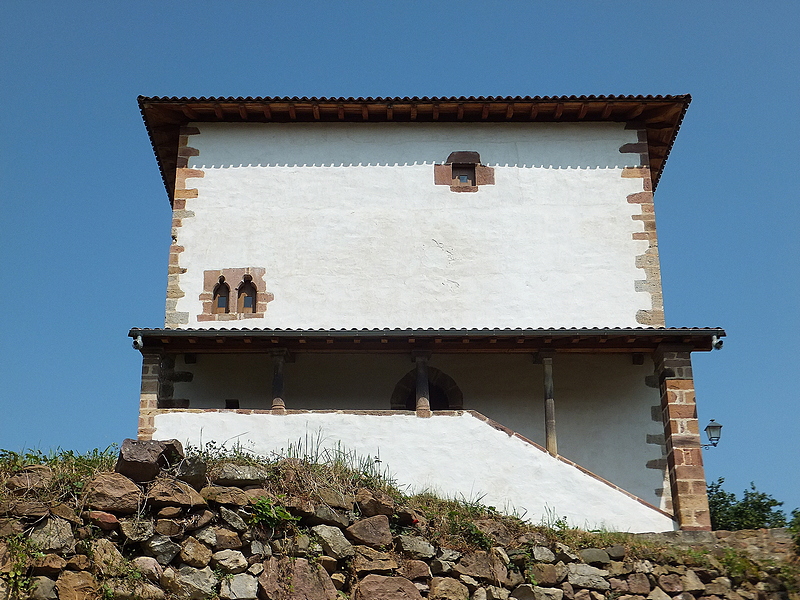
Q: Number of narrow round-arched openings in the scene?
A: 2